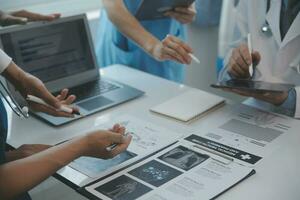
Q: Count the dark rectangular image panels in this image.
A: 3